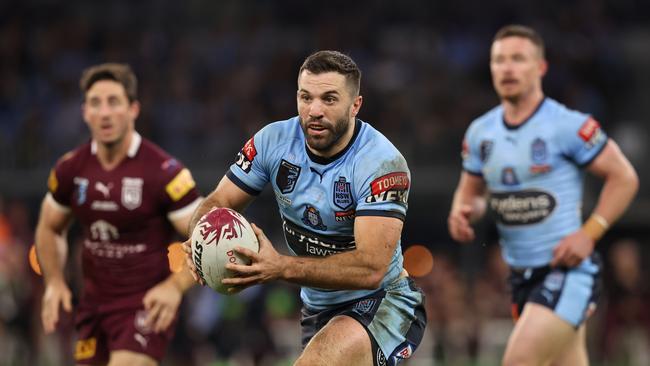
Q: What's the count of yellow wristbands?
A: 1